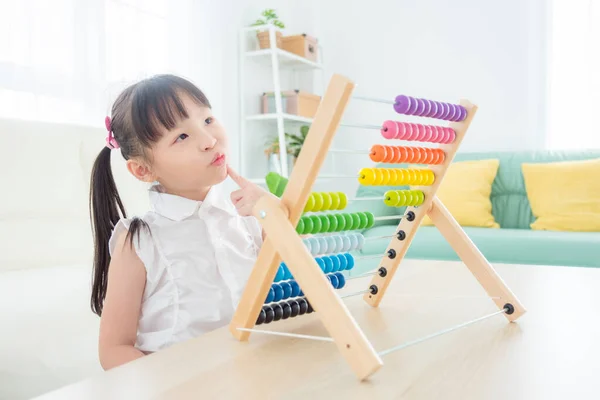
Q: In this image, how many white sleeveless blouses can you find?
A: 1